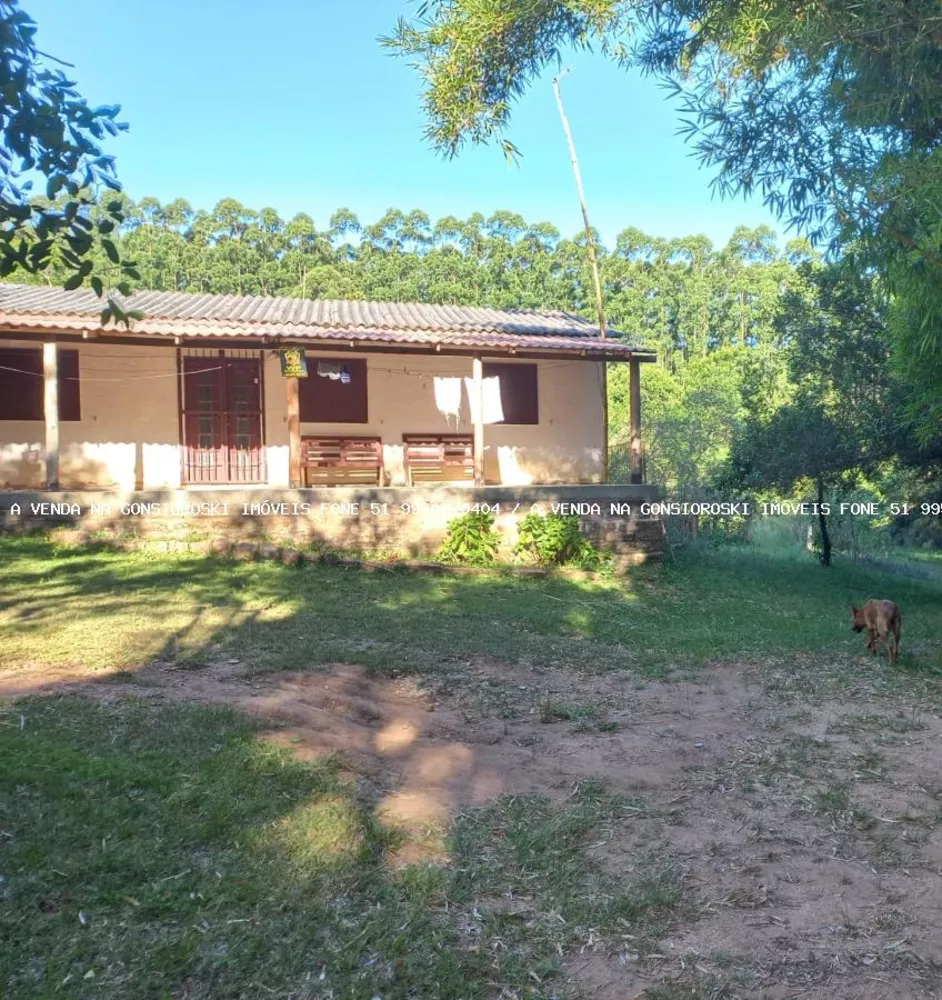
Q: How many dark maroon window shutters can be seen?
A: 3